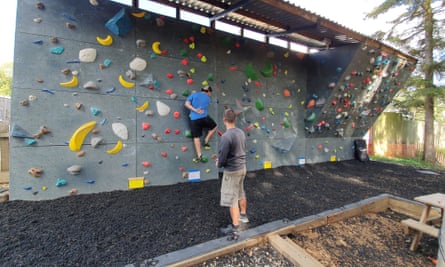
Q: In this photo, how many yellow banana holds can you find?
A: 8